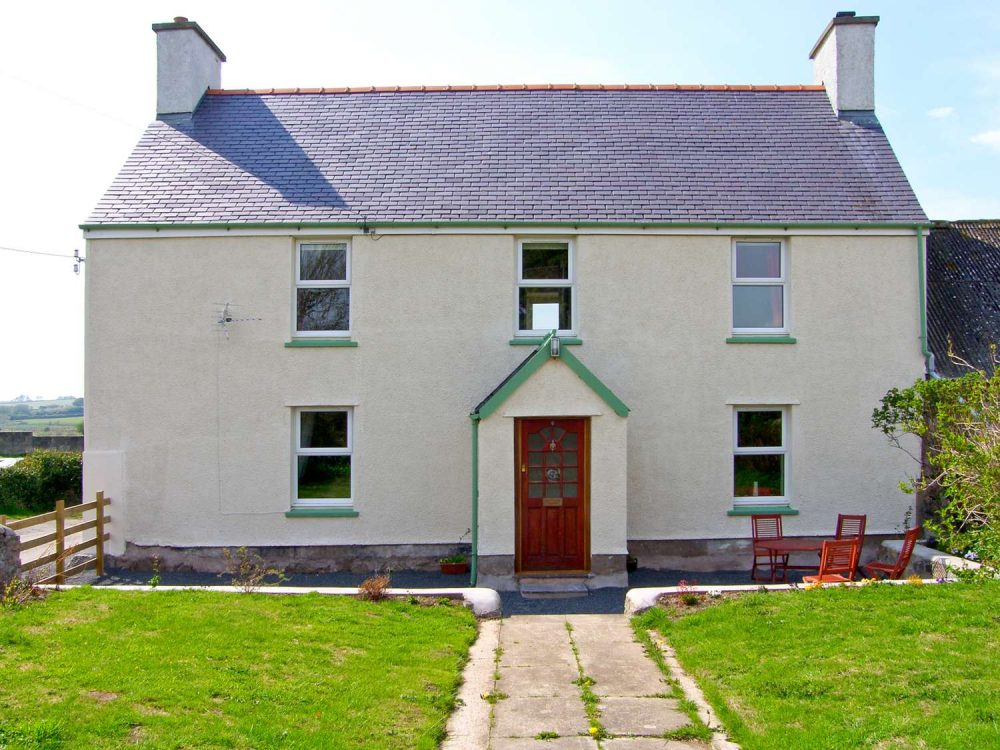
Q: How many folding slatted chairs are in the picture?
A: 4